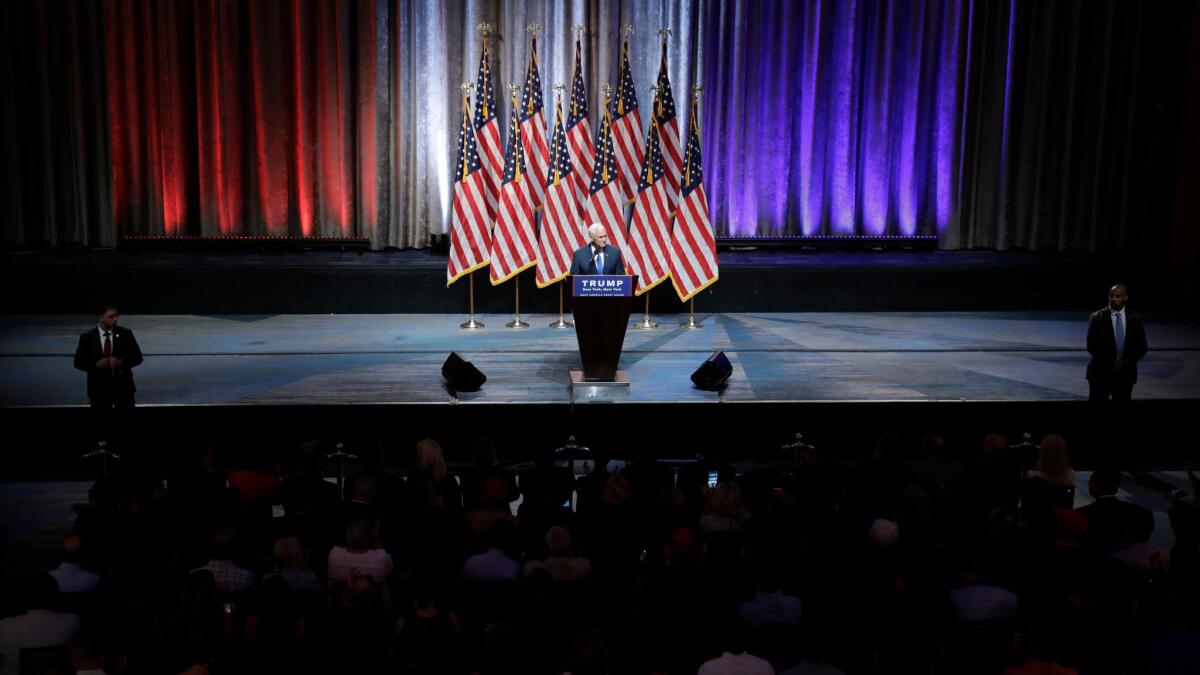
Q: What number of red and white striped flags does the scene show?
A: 11